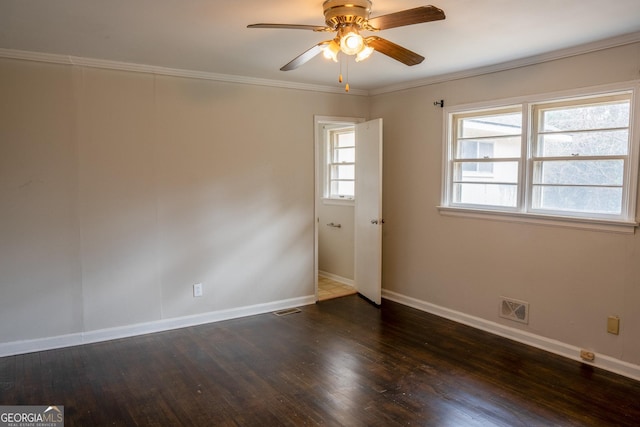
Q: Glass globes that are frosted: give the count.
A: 3